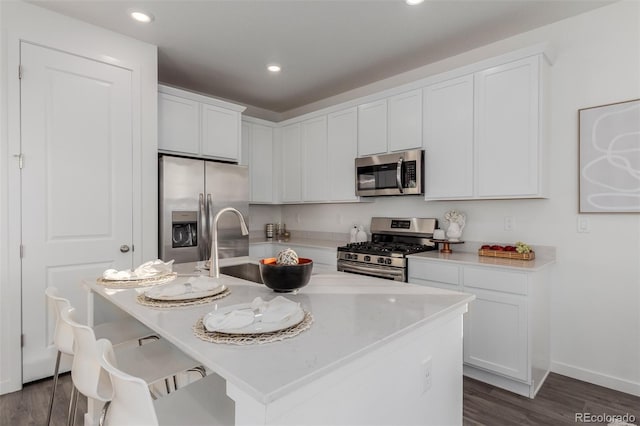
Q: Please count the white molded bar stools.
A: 3